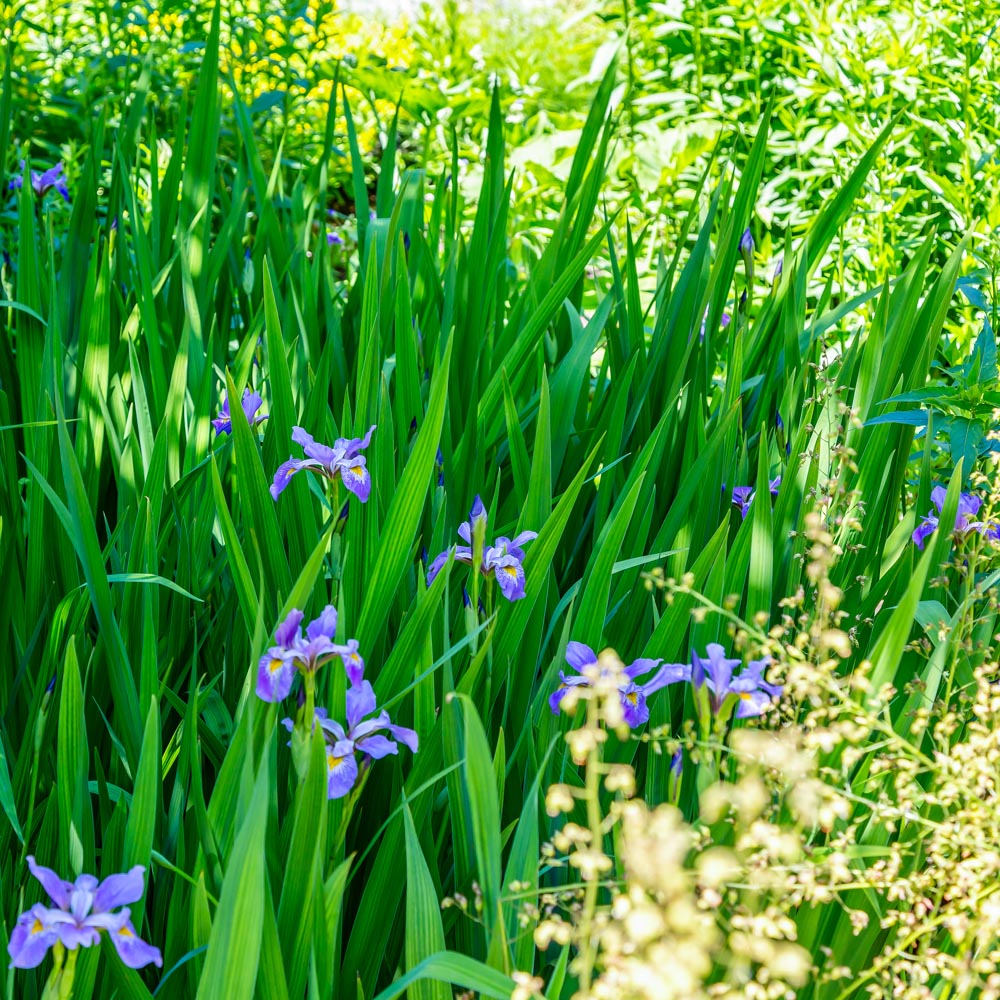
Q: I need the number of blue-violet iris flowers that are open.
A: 11